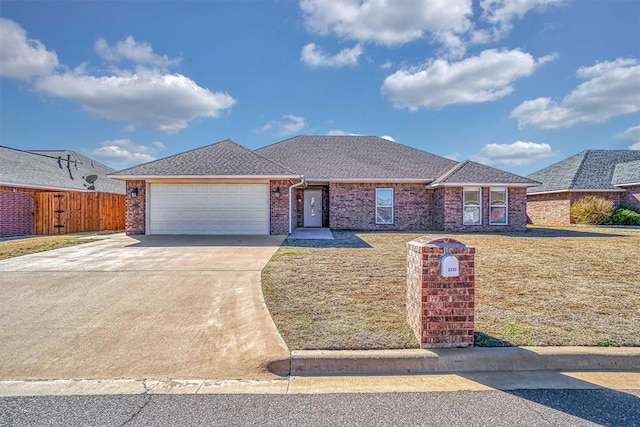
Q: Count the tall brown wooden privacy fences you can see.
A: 1